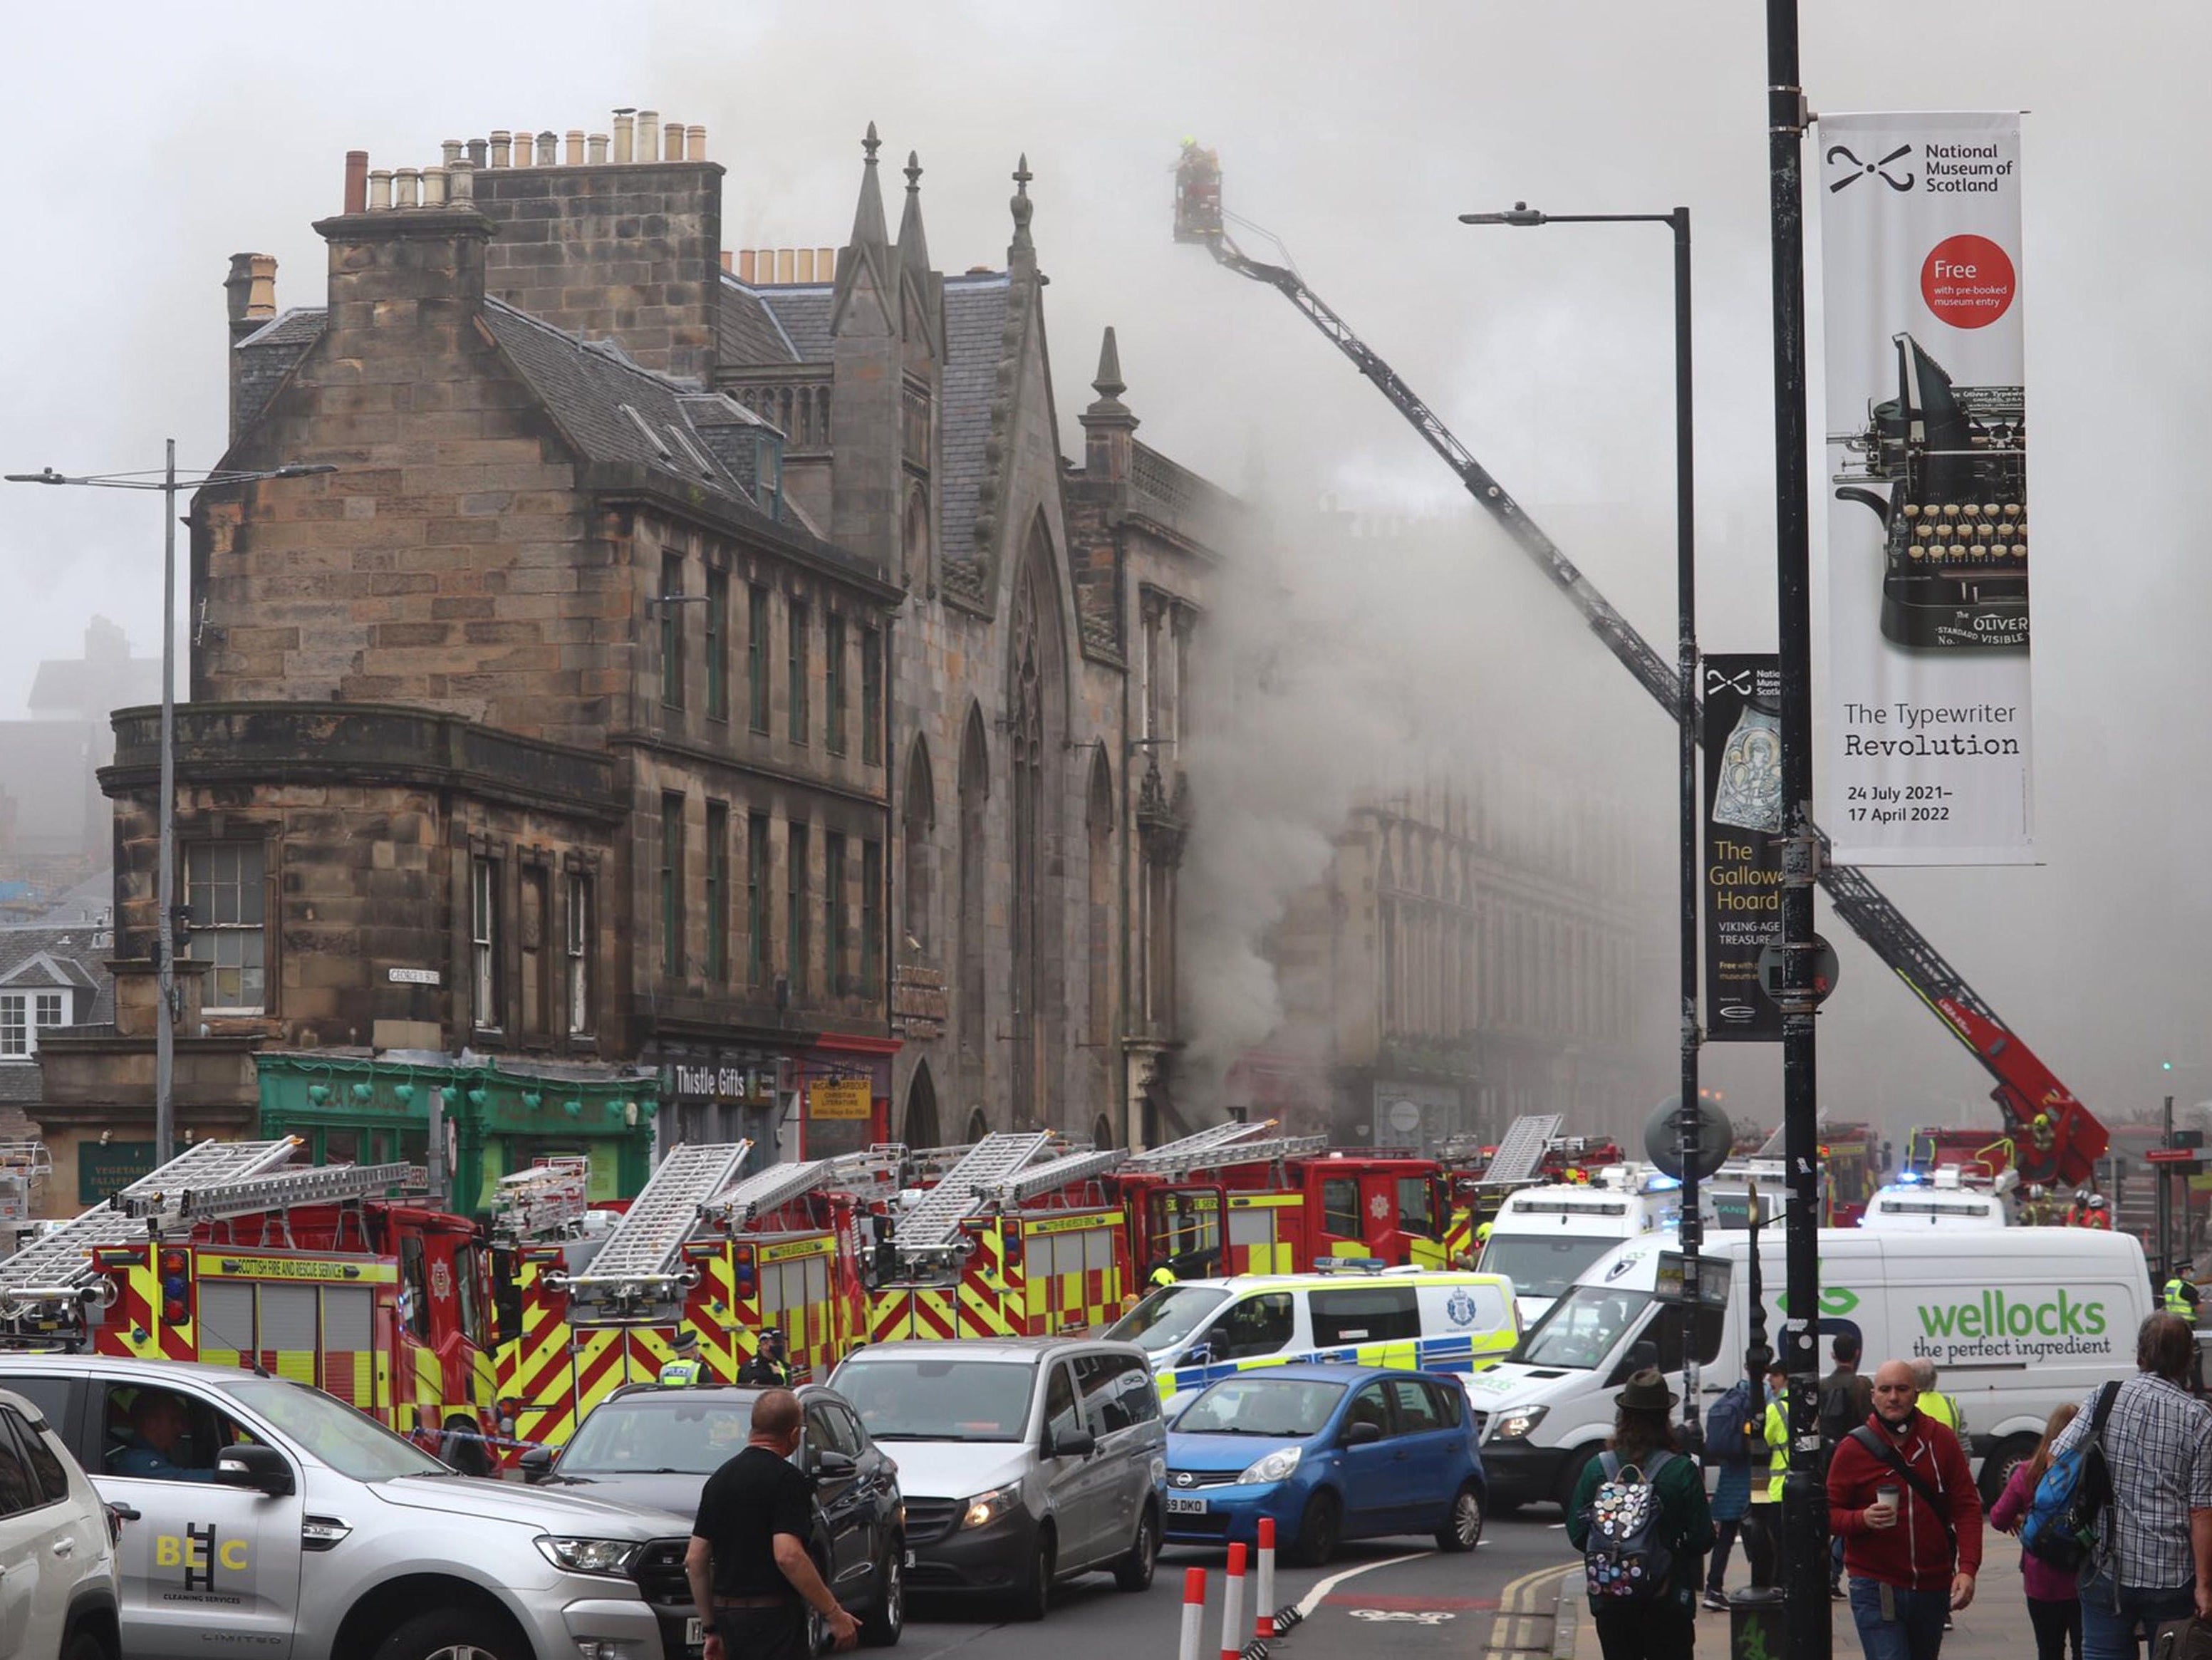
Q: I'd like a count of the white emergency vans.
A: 3